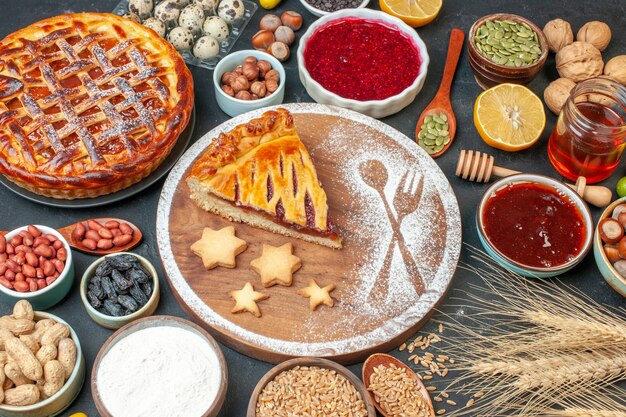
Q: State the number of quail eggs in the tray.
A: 11